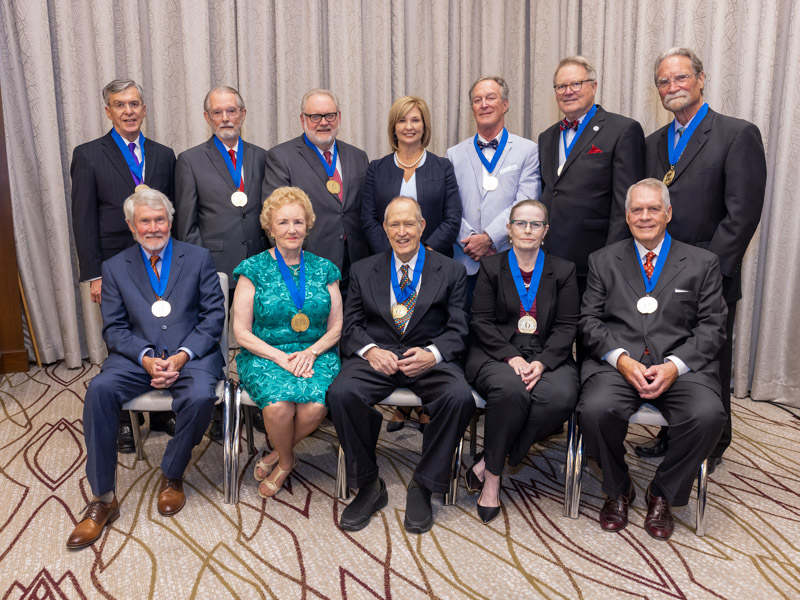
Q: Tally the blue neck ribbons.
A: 11